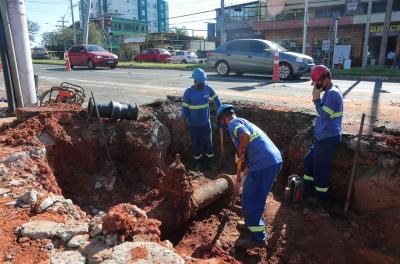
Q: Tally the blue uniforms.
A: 3